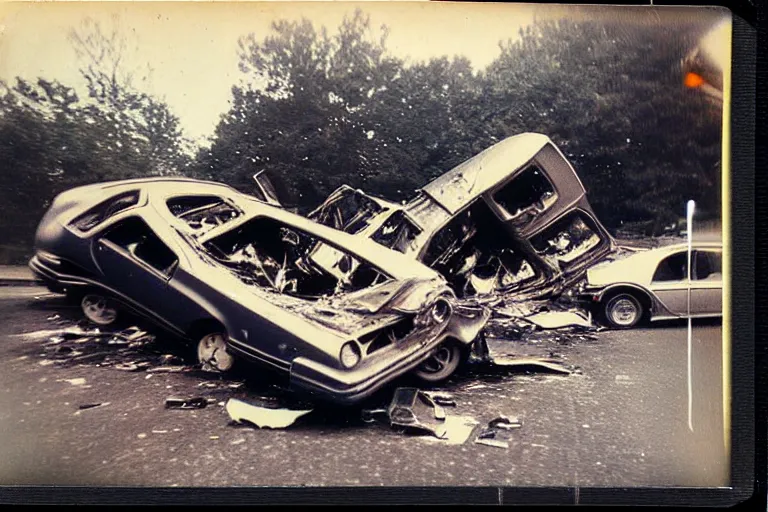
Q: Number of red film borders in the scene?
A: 0